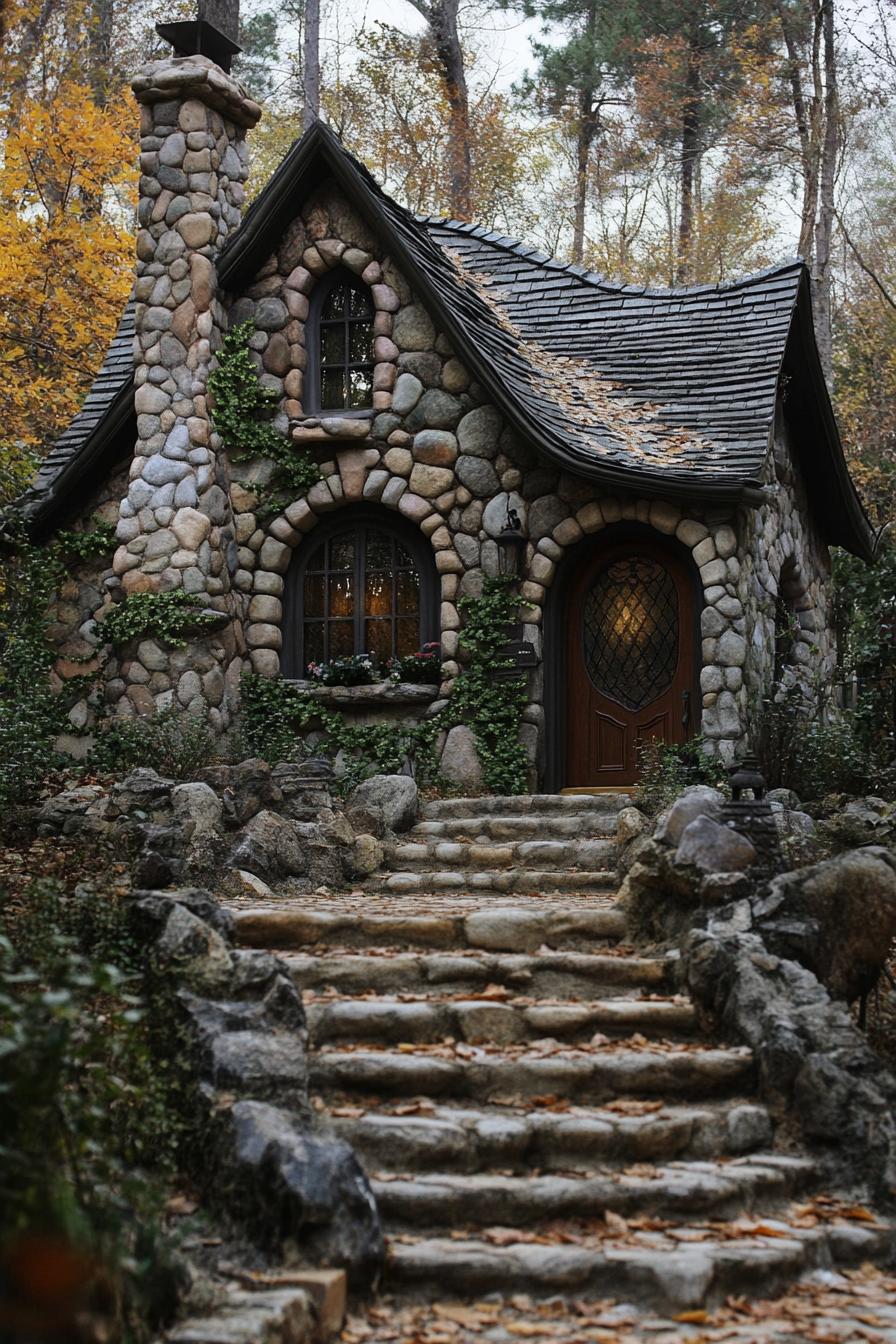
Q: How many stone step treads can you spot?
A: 11